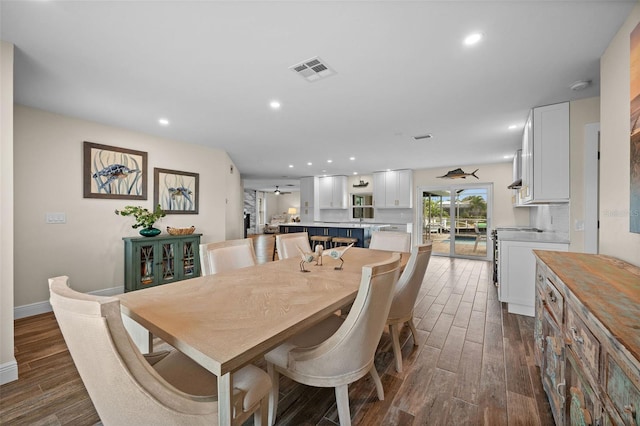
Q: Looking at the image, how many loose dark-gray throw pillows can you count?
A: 0